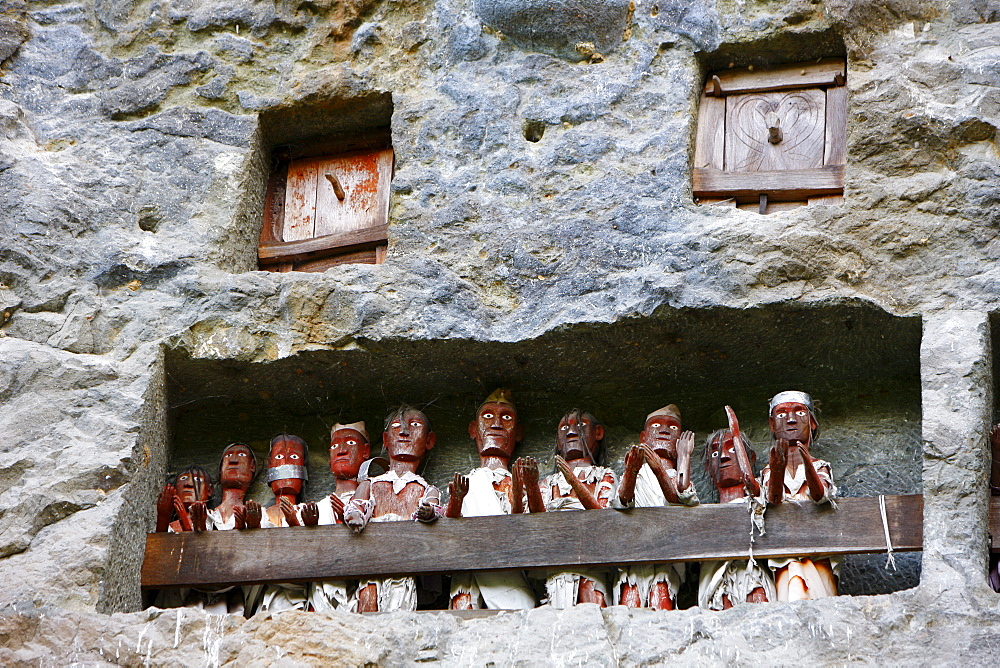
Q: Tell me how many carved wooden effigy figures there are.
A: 10